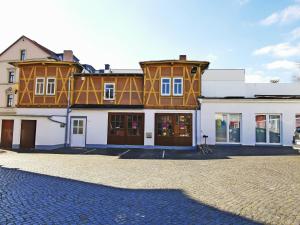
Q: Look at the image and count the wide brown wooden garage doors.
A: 2